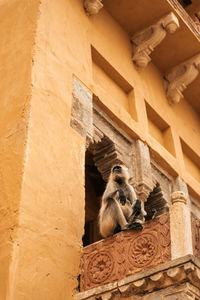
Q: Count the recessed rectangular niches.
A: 3